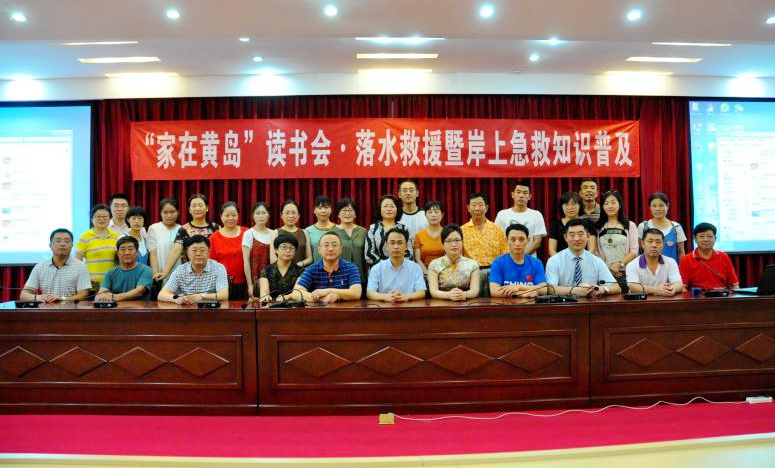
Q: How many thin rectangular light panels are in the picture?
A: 9